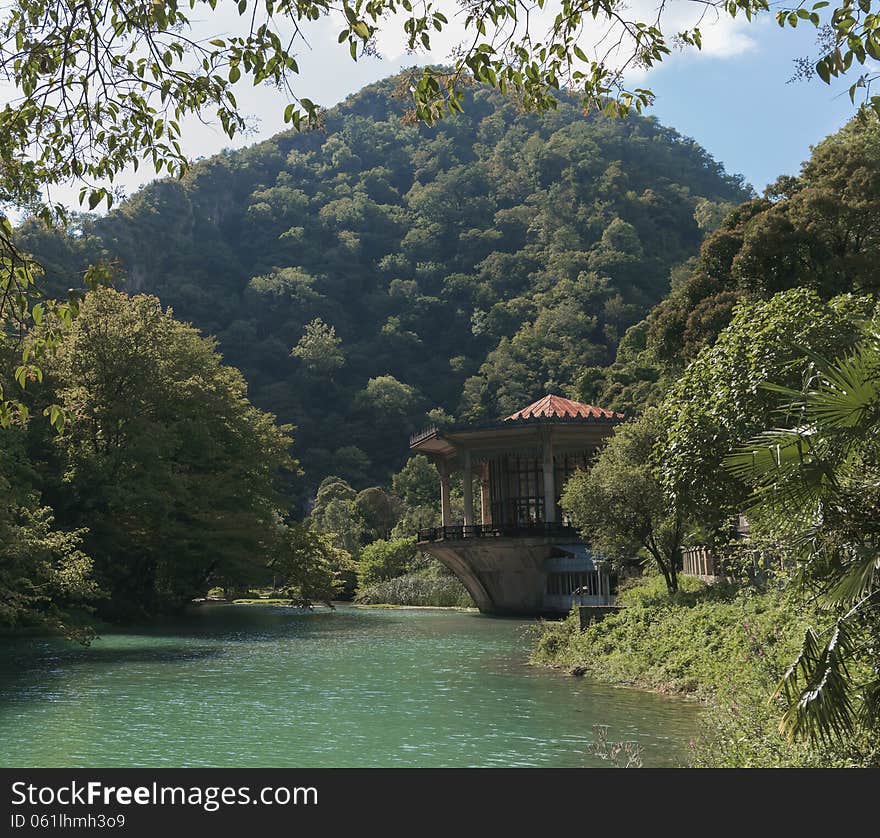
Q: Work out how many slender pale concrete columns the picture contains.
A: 4